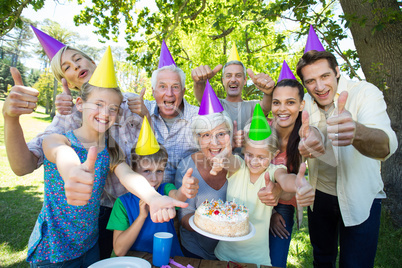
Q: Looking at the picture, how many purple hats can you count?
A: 5